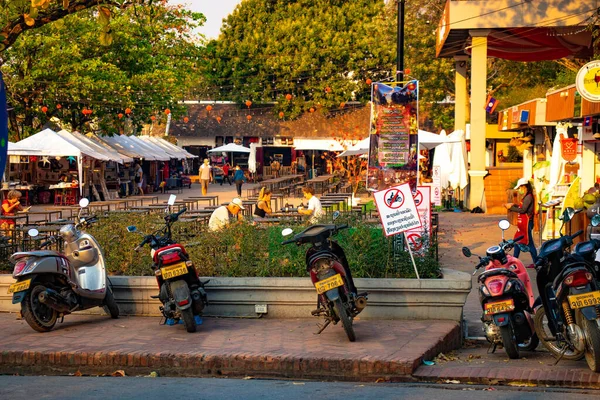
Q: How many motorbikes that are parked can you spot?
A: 6